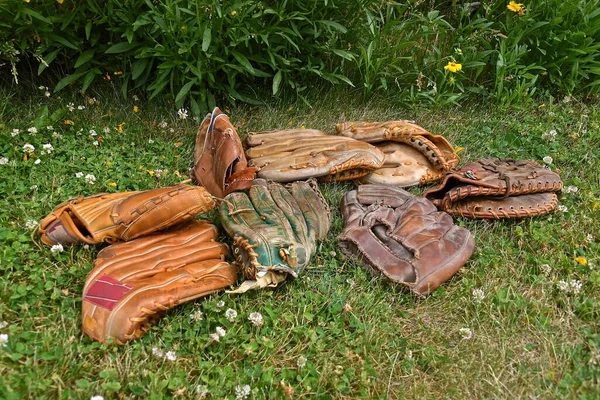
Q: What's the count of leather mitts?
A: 8